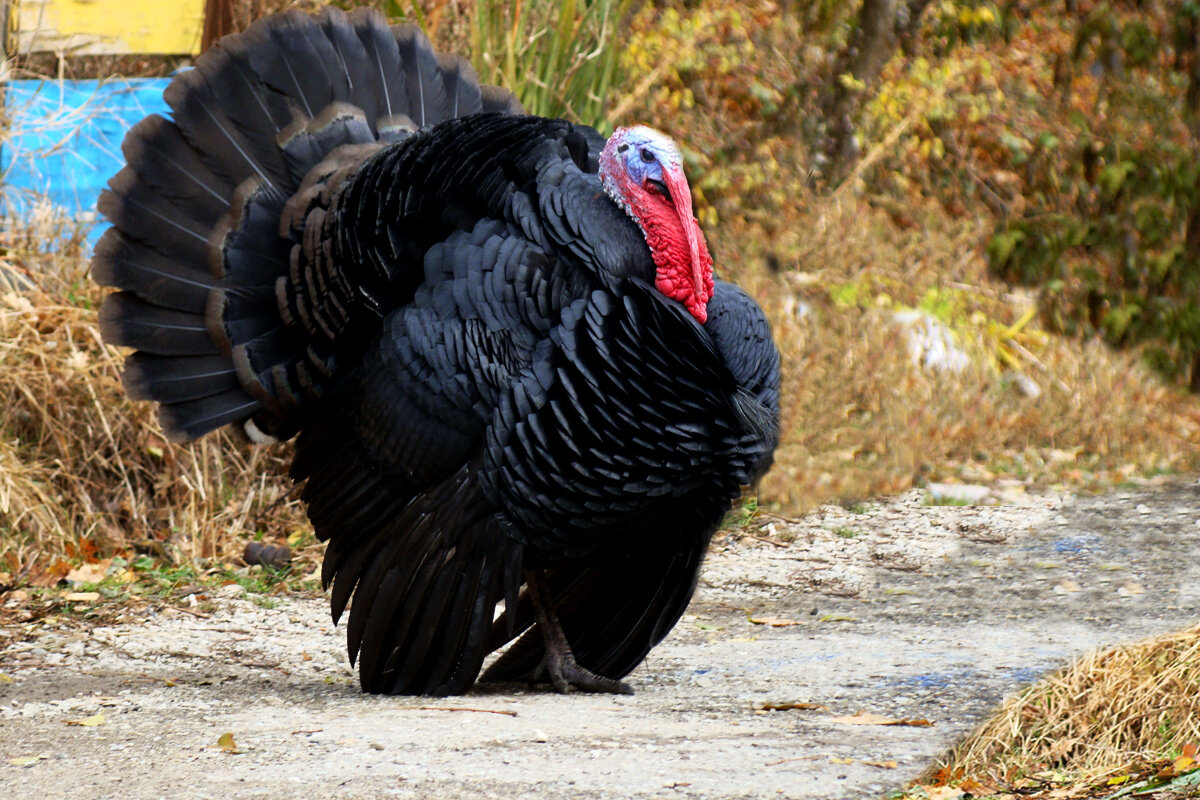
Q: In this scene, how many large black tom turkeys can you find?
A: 1